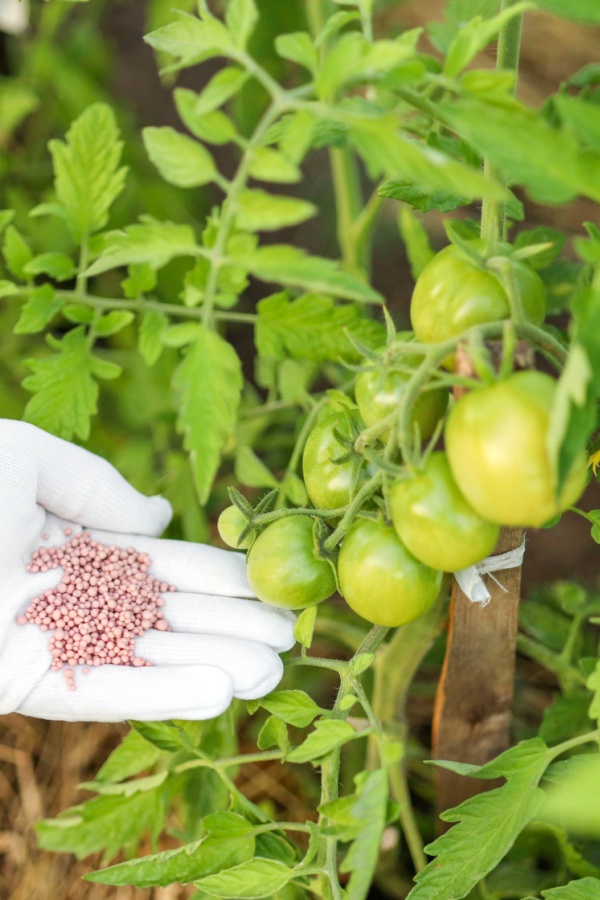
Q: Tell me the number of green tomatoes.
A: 8